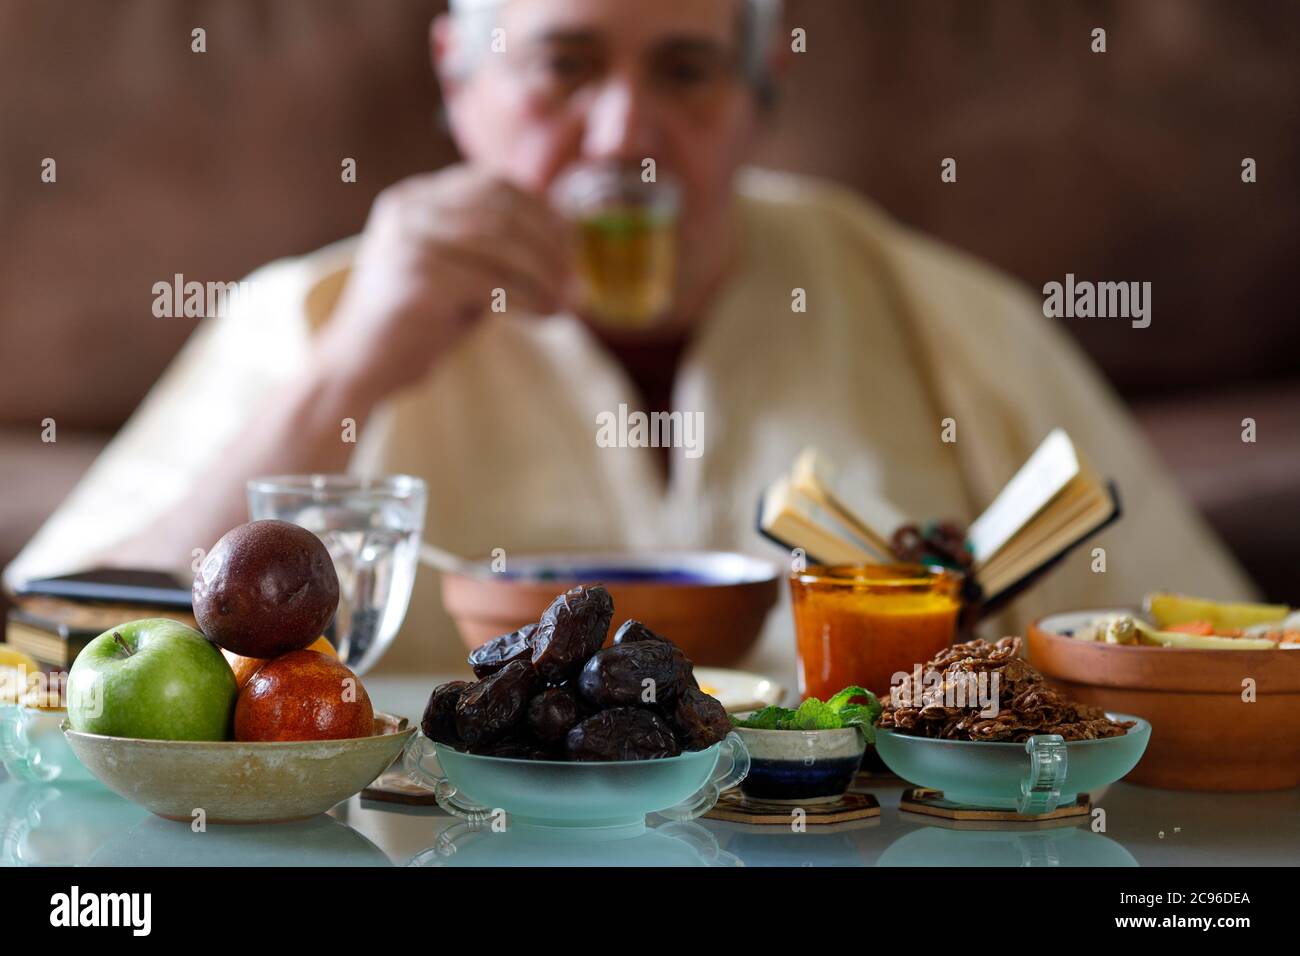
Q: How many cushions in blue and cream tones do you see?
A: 0